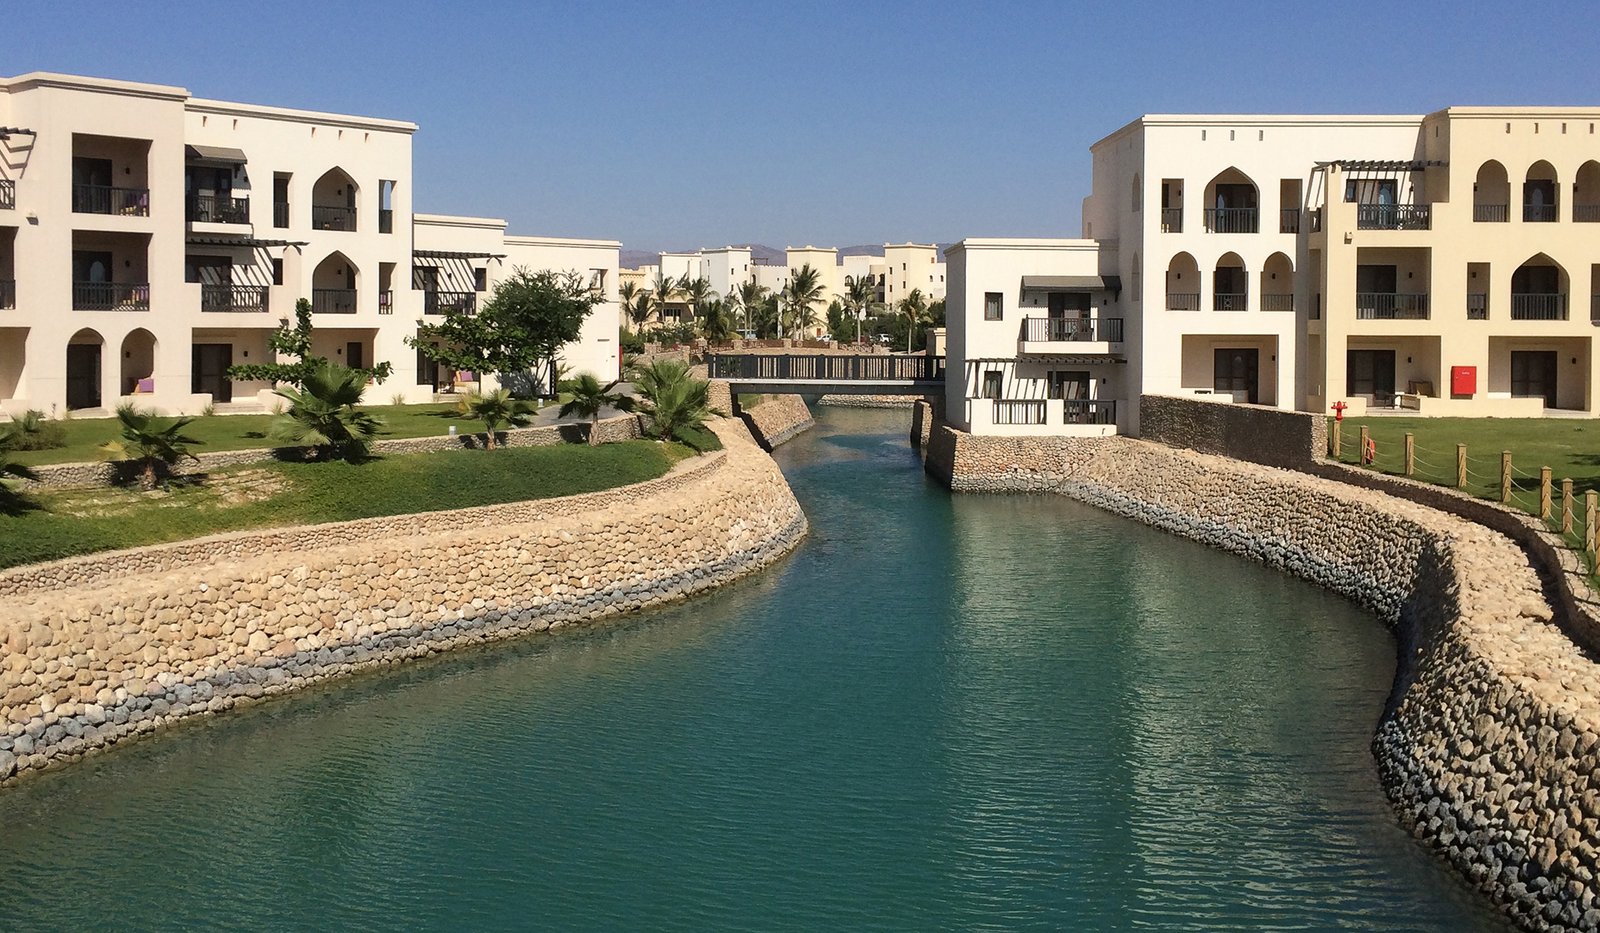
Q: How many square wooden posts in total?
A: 9